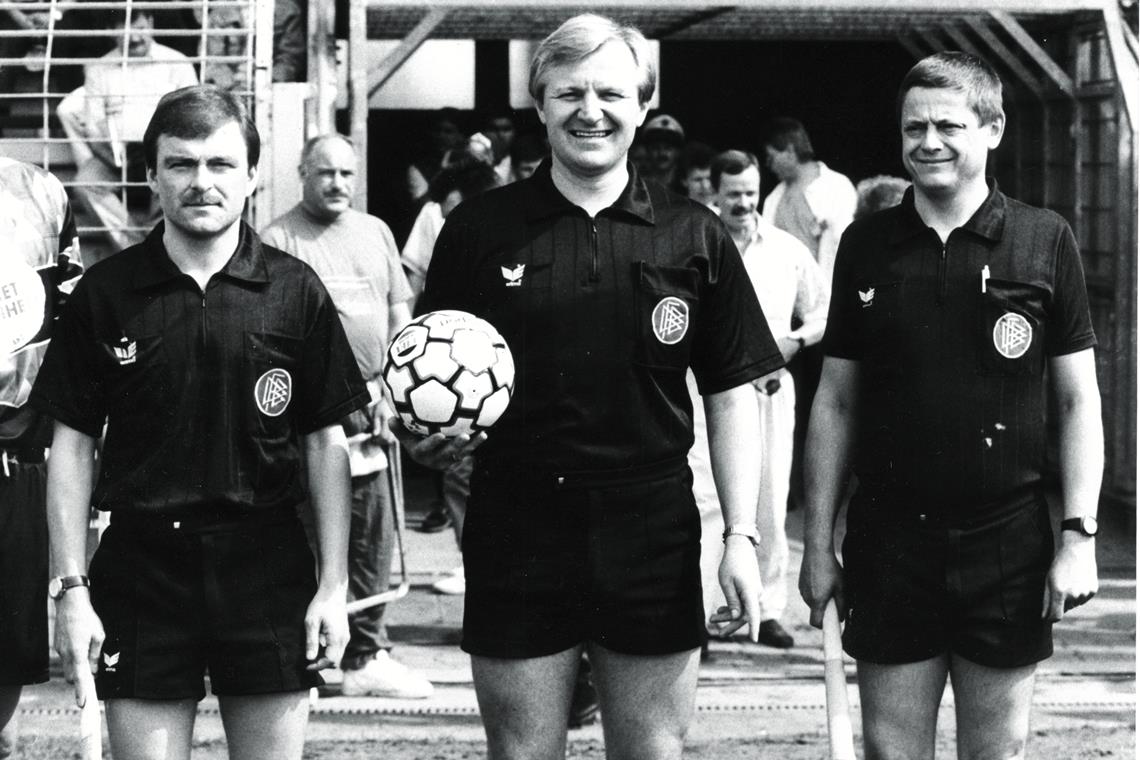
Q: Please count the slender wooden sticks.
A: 2